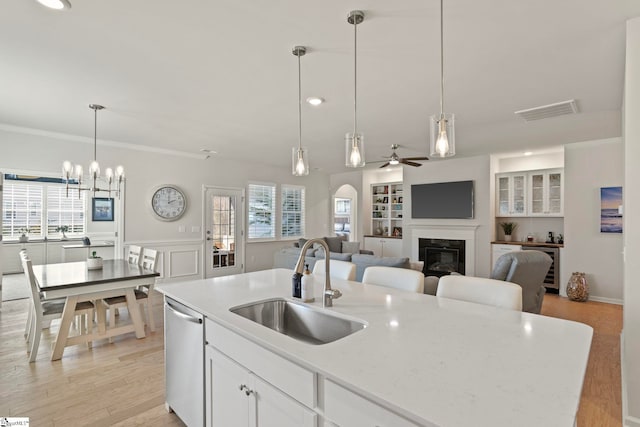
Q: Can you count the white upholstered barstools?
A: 3